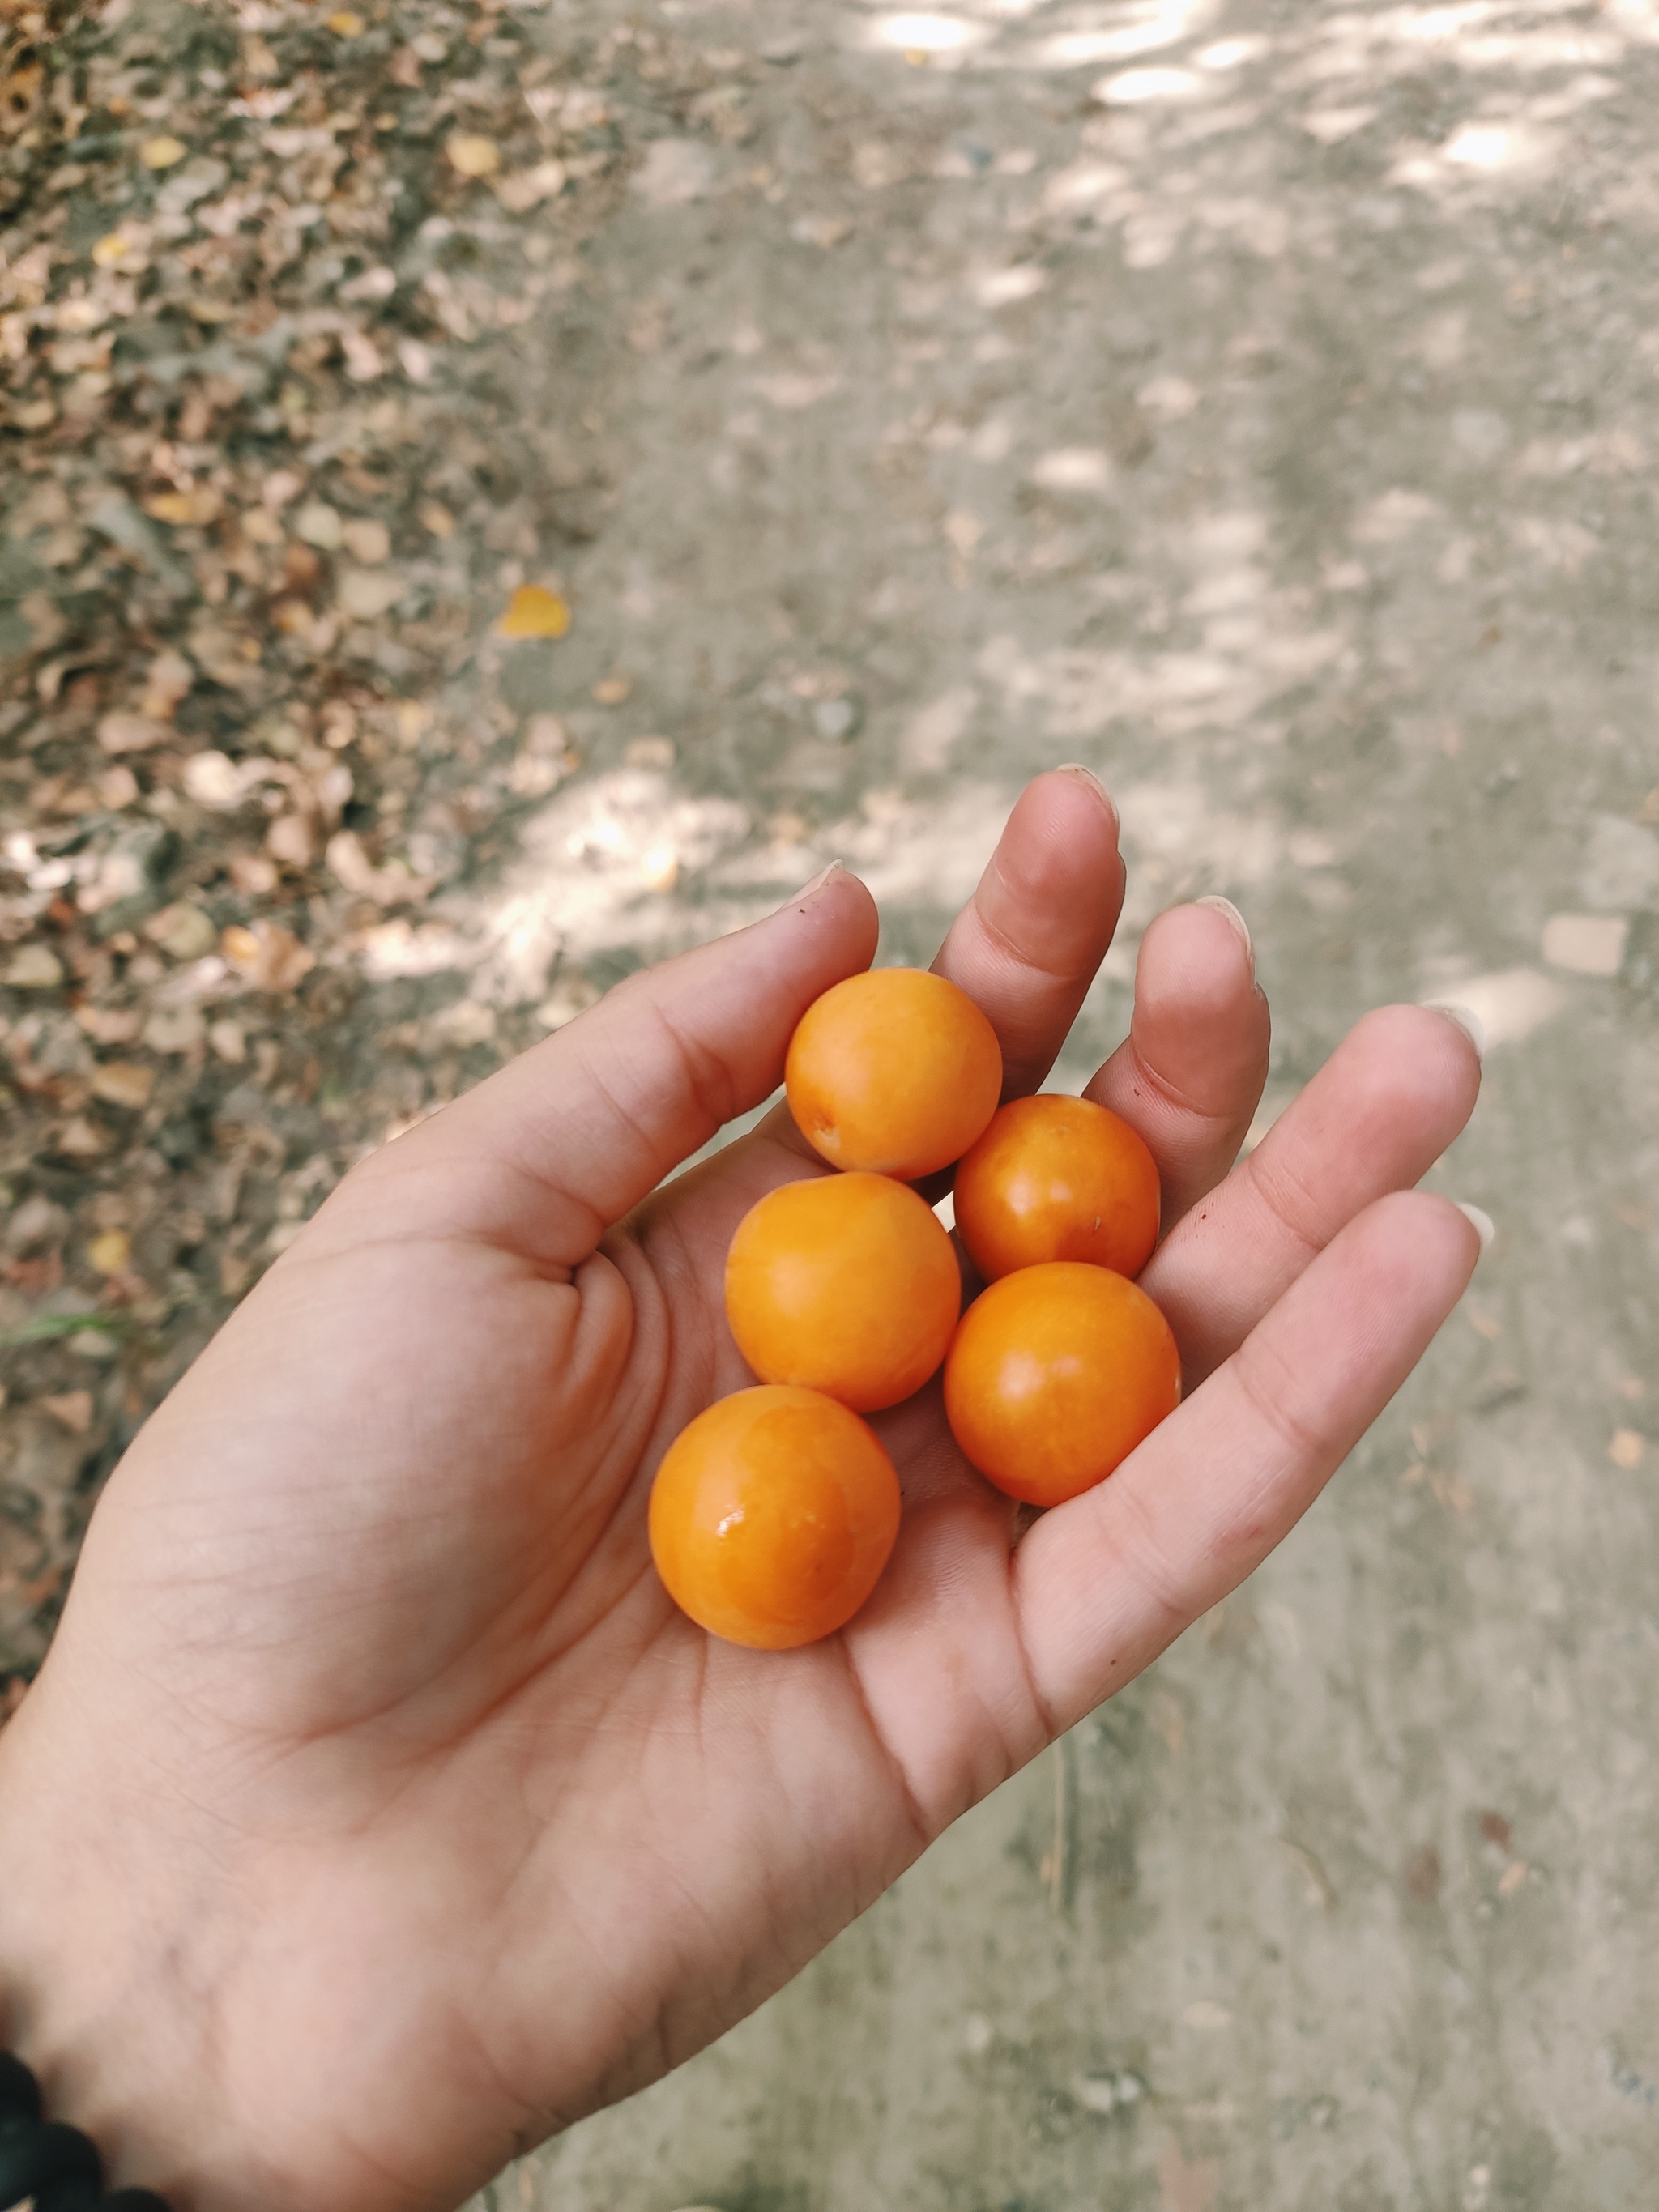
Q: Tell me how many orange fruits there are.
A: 5